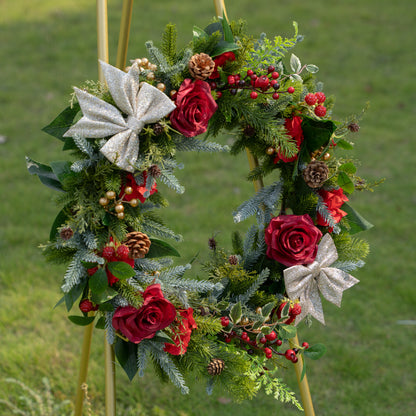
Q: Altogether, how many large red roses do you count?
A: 3